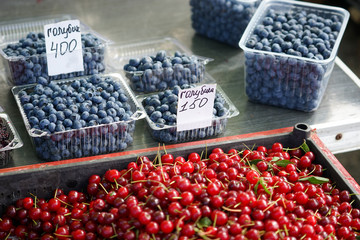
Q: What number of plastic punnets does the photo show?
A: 7